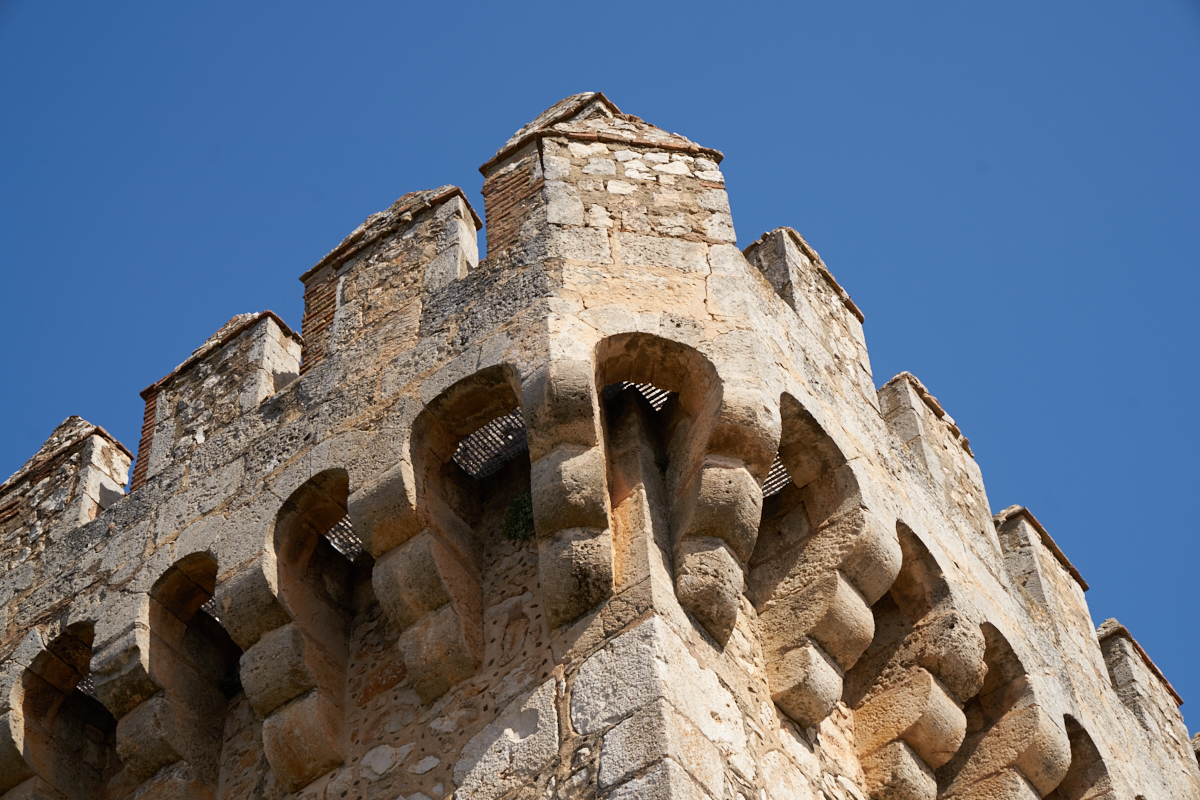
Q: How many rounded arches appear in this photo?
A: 9